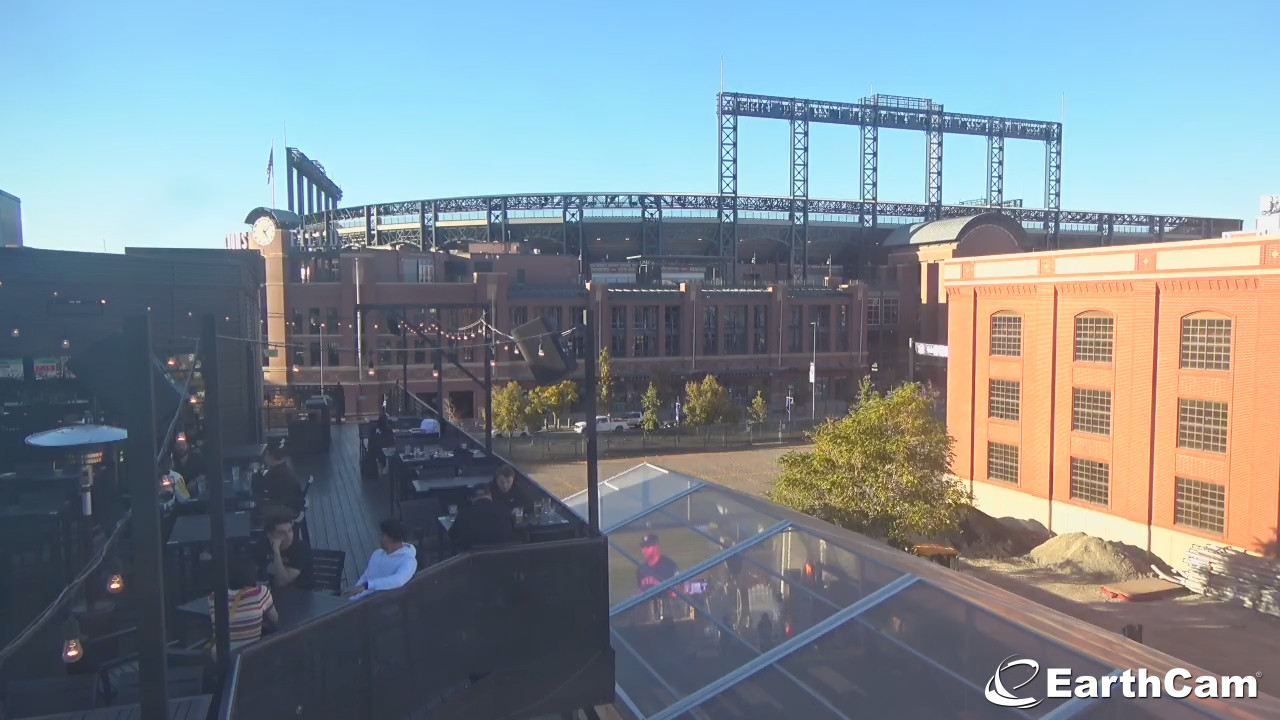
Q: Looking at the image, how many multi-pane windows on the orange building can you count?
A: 9